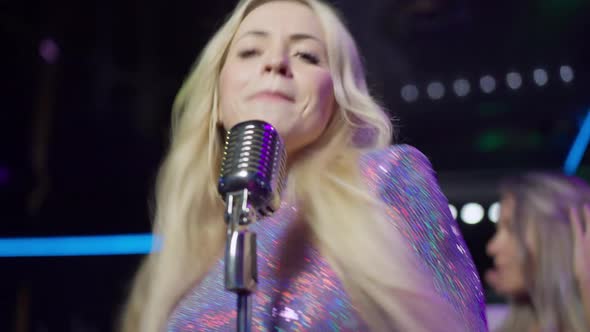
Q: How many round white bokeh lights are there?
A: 10